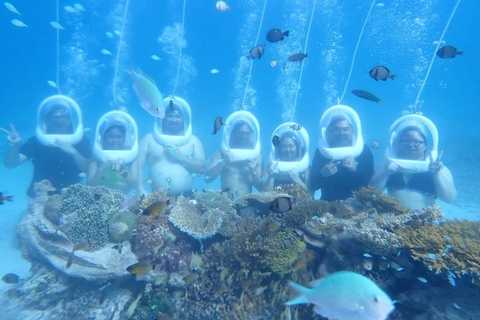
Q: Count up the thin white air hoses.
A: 7